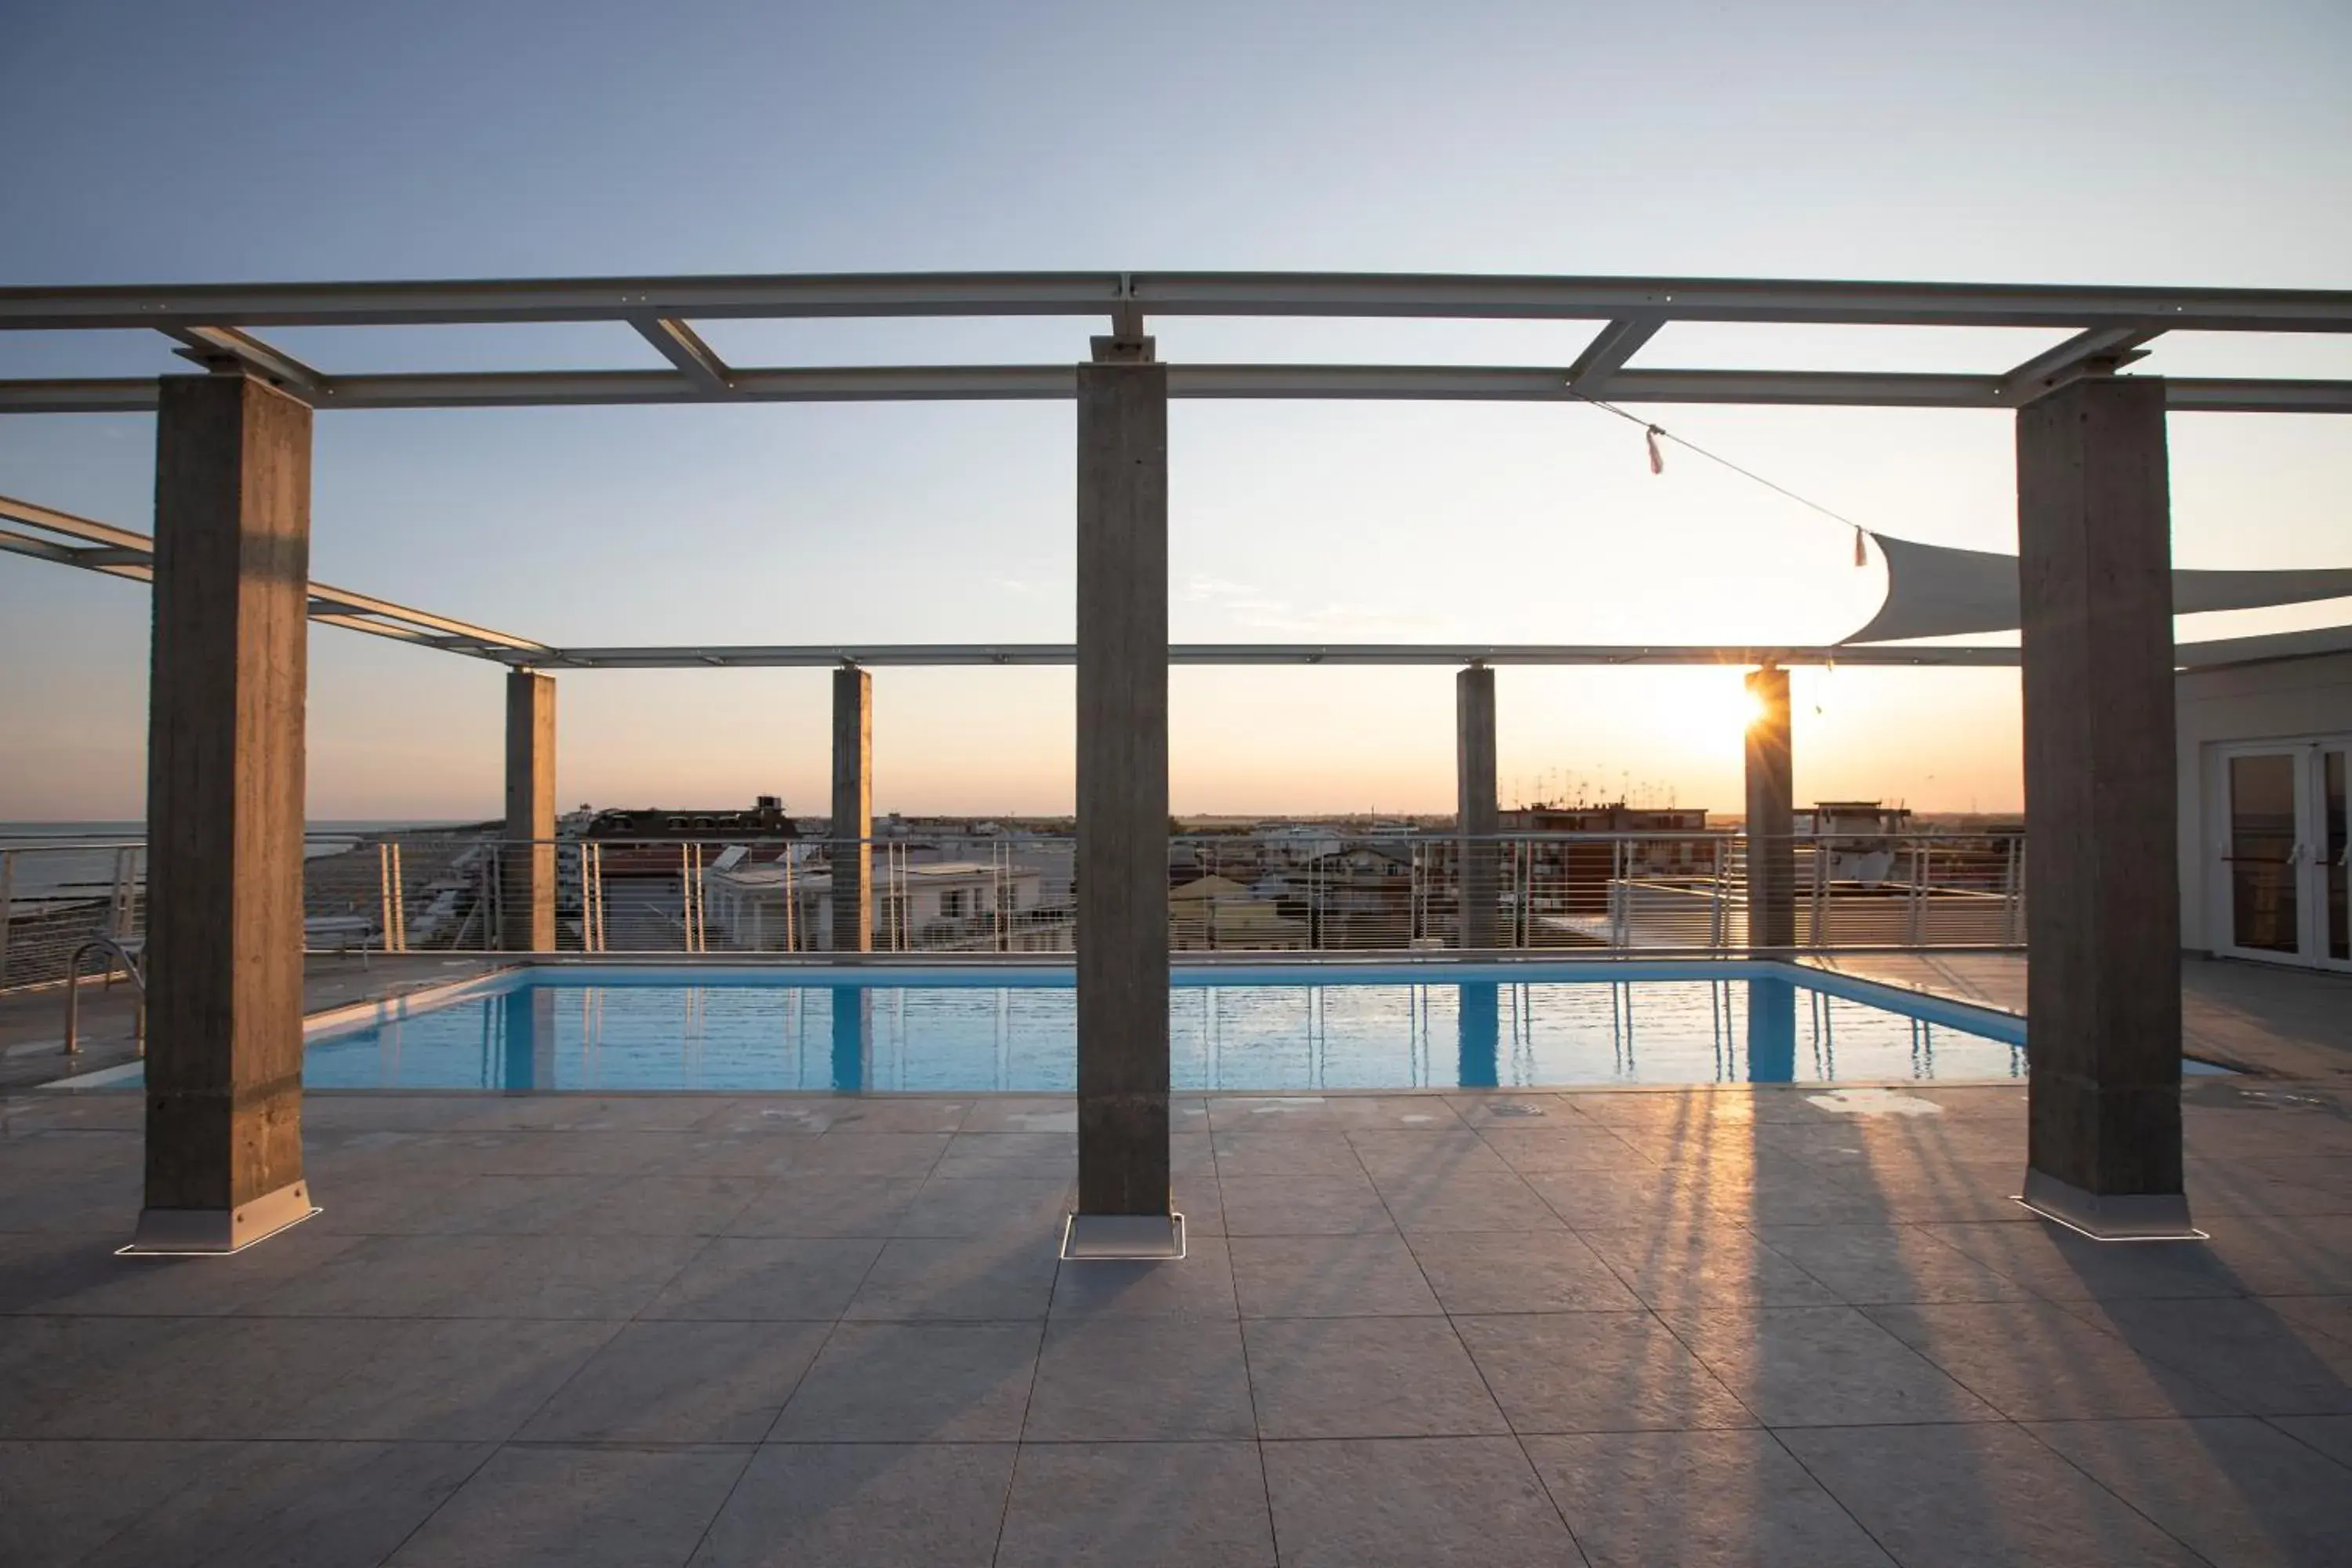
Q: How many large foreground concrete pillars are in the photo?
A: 3